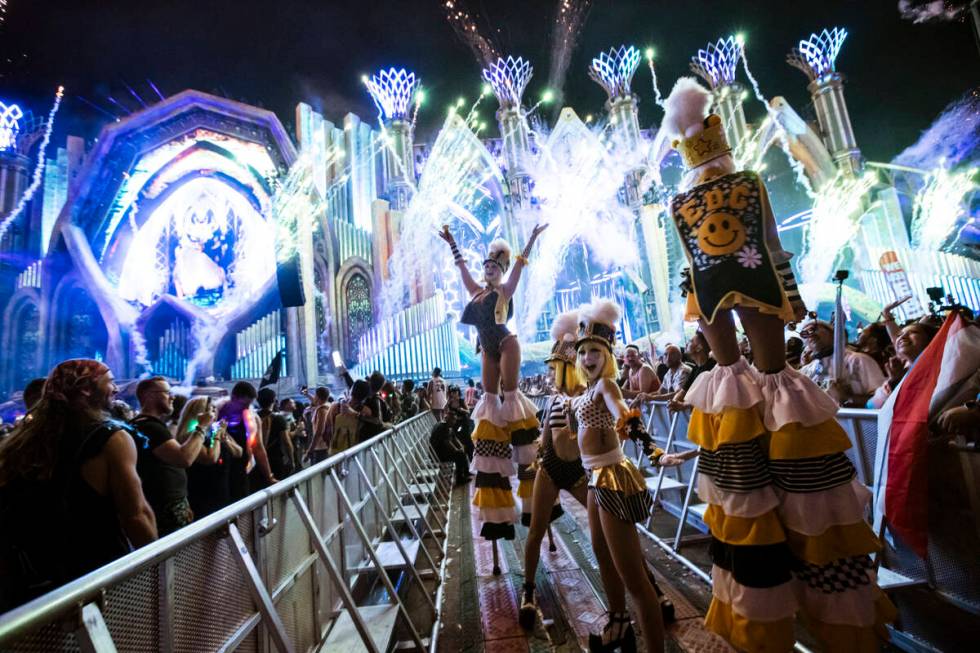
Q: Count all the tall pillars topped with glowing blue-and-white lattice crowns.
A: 6